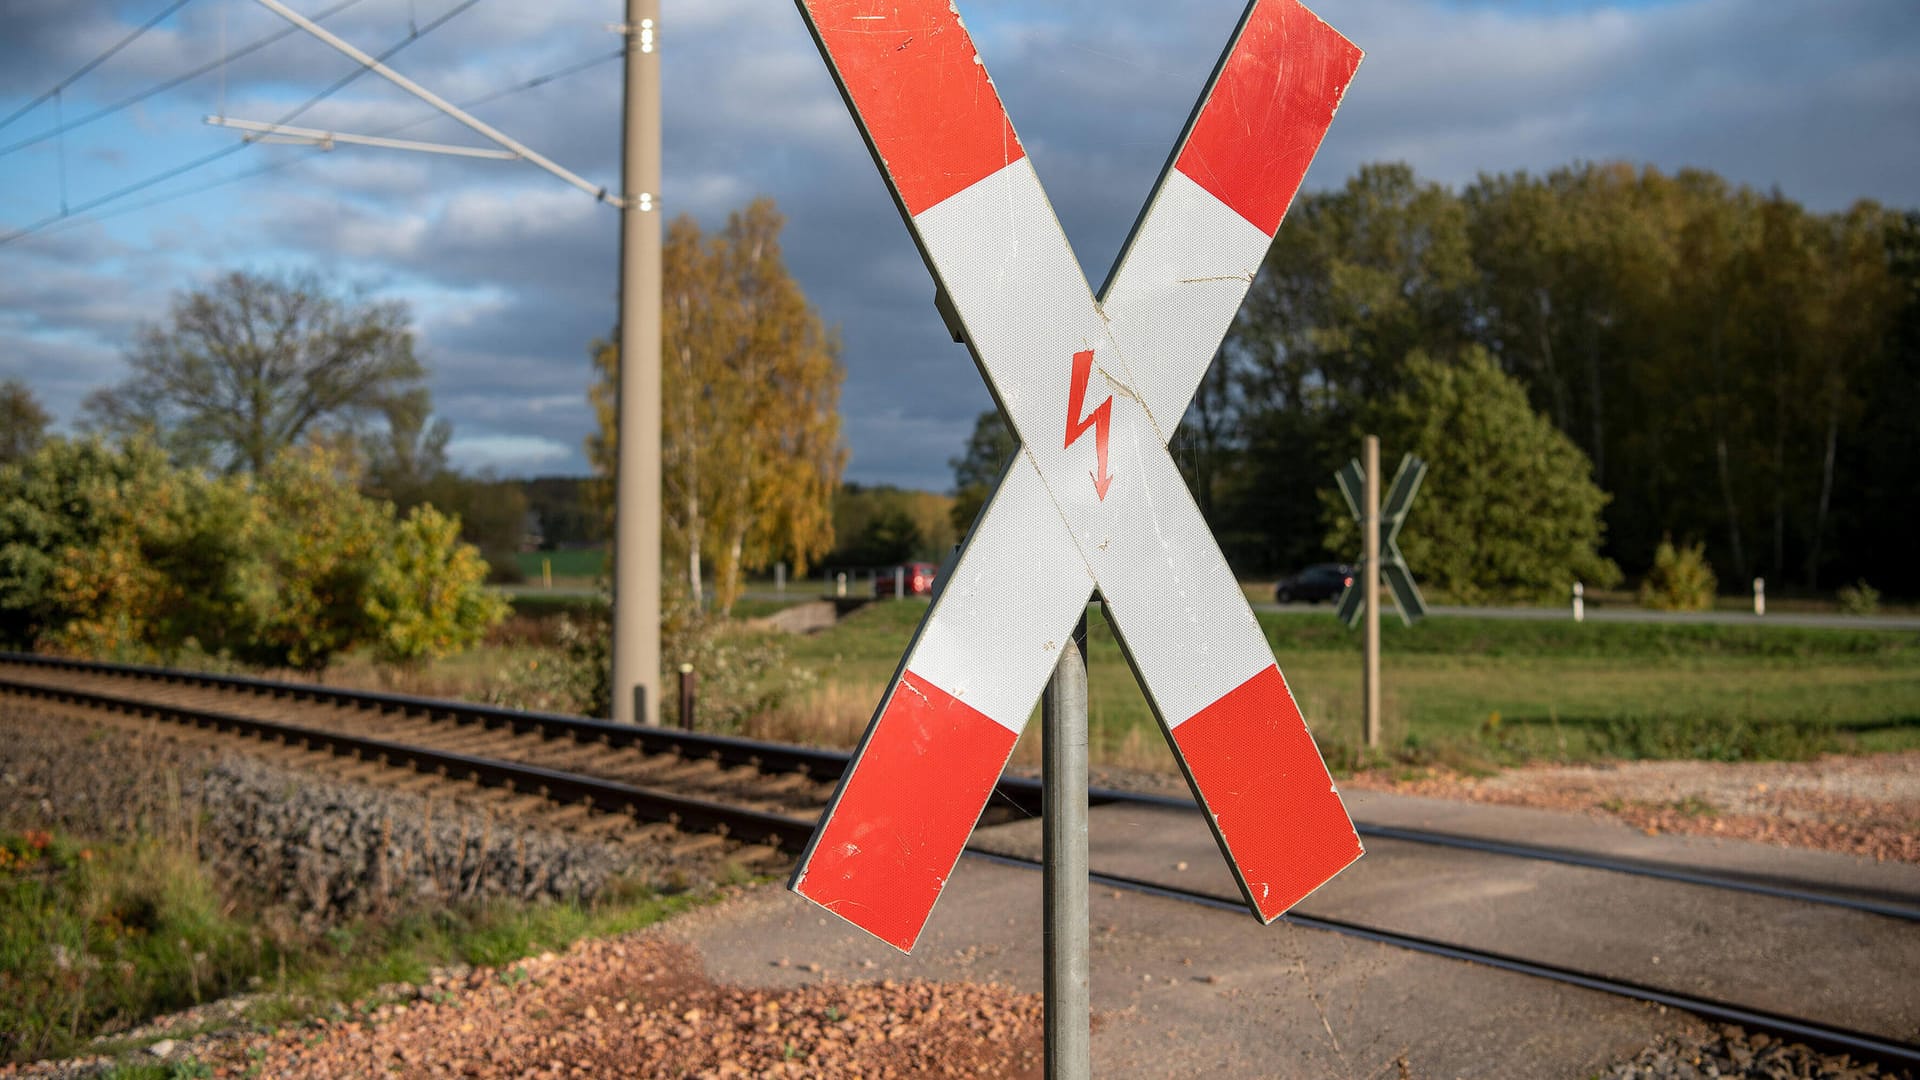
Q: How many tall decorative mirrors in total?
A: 0